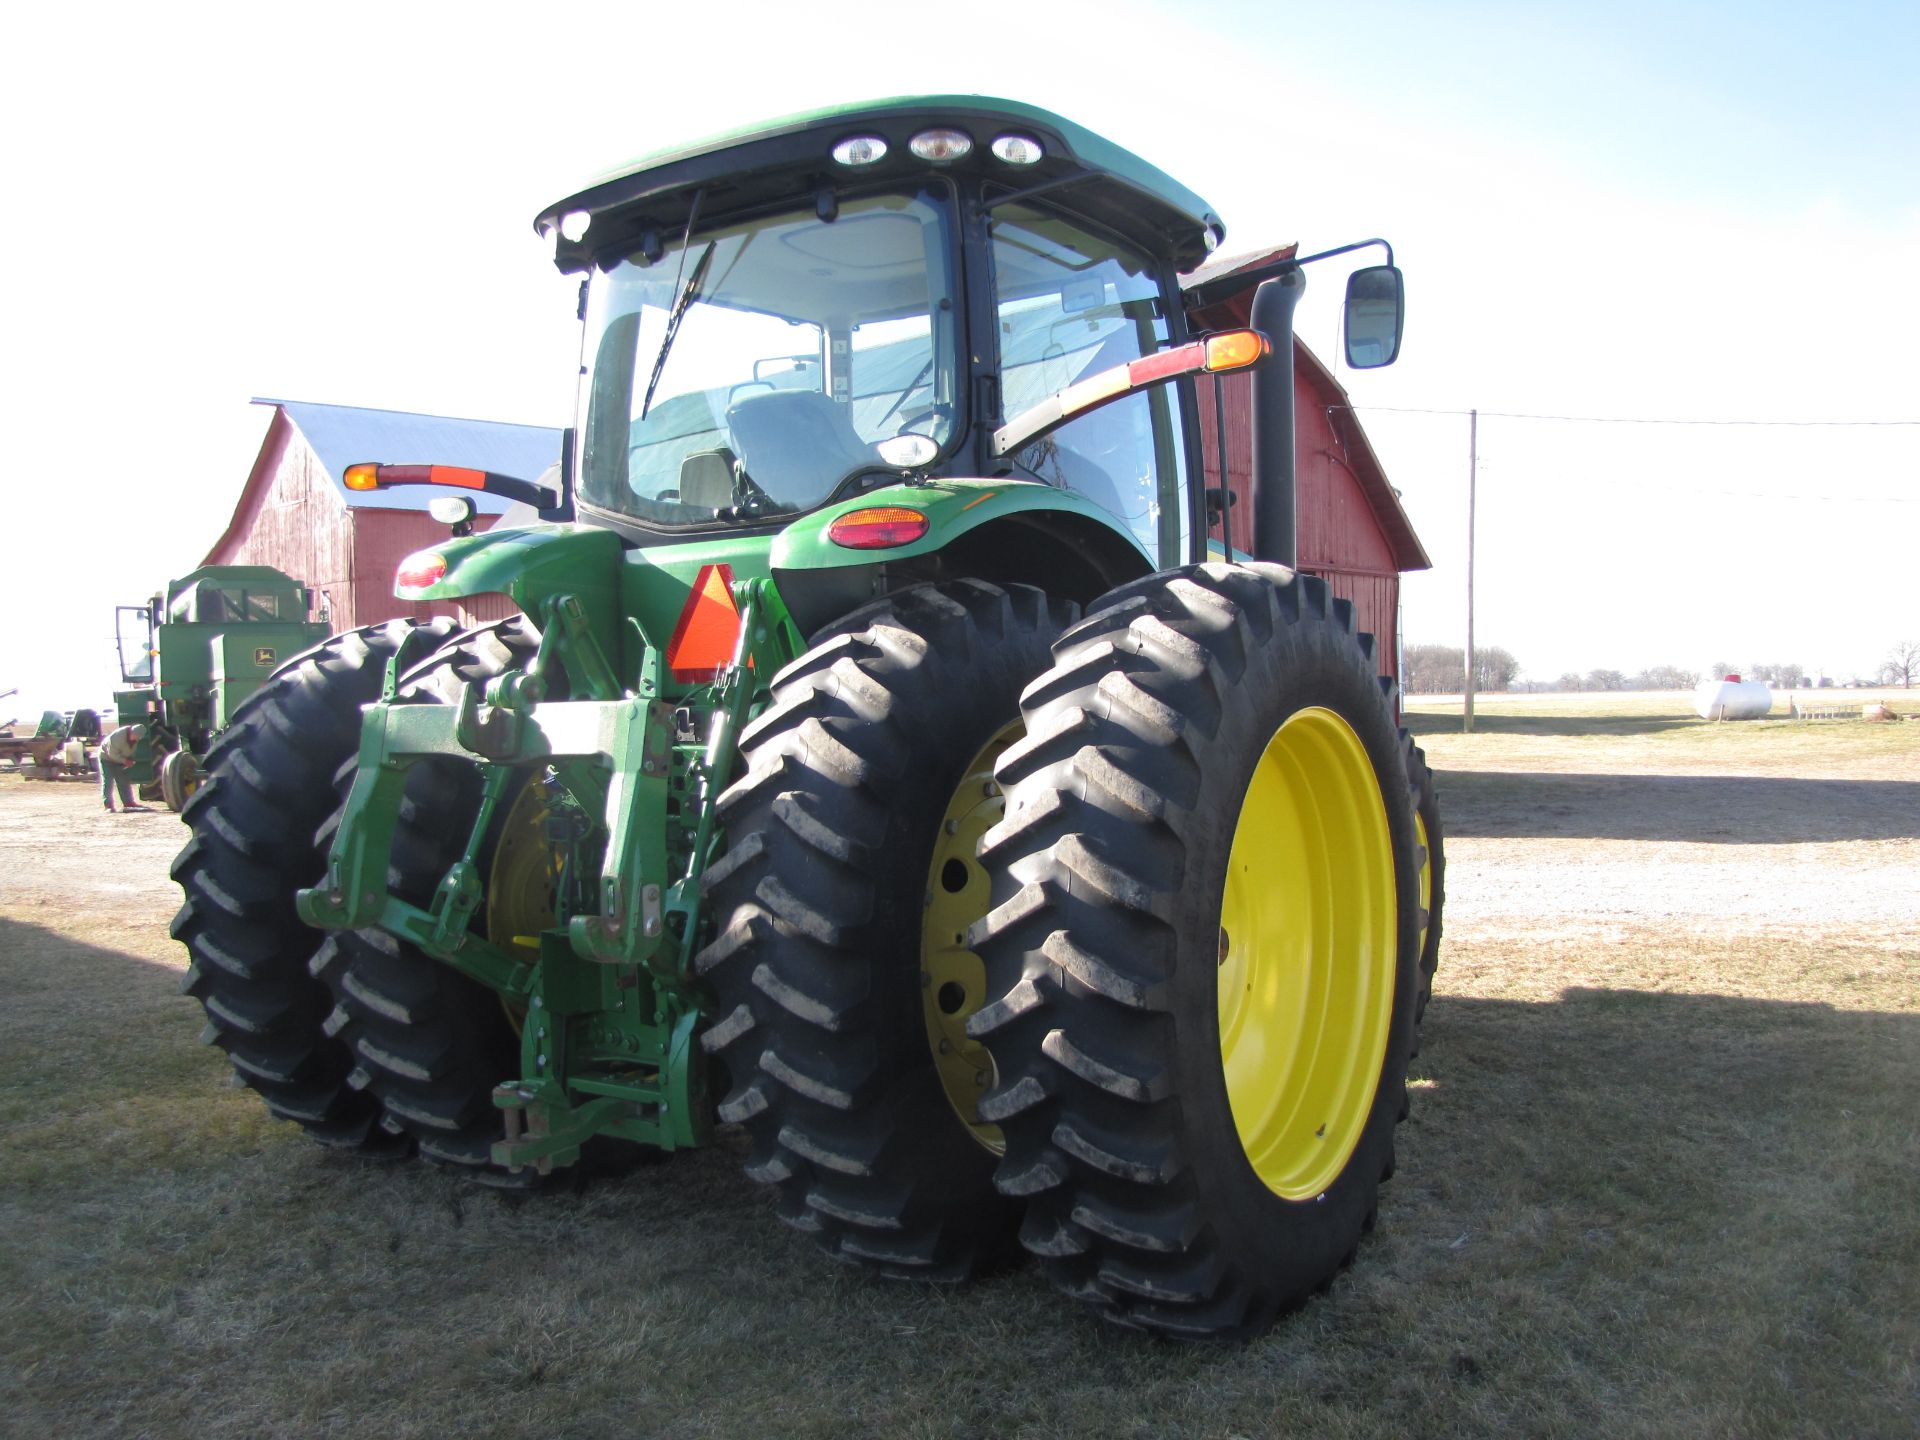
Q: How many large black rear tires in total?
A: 4